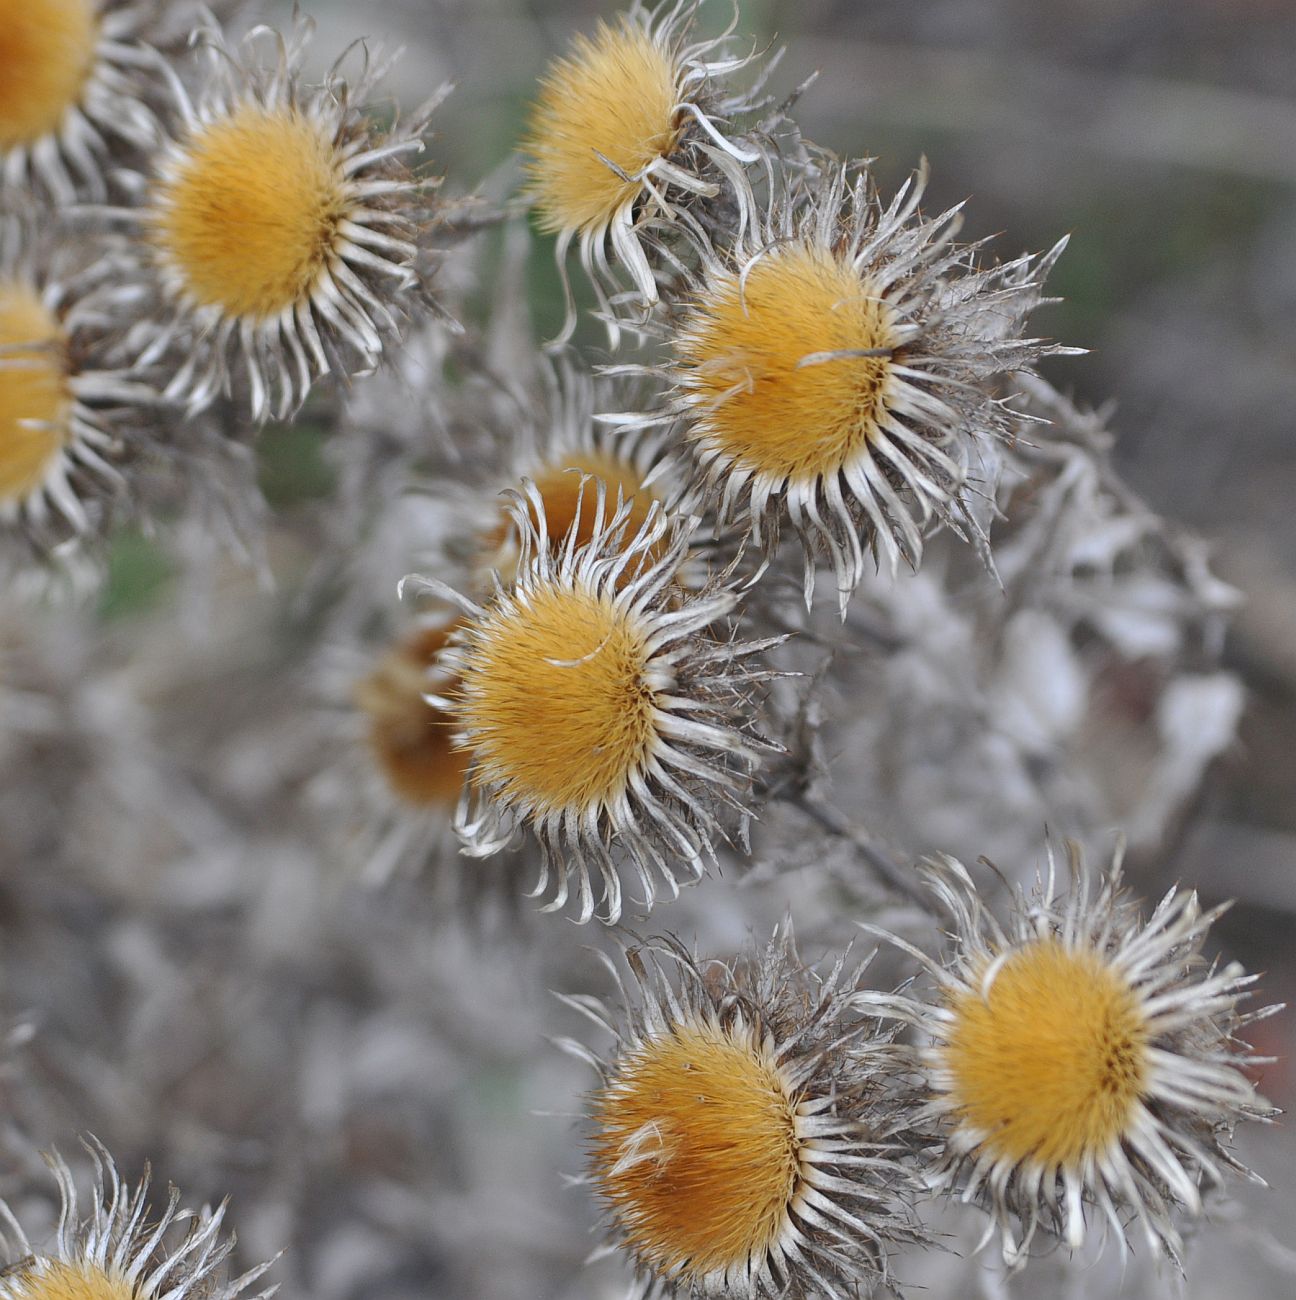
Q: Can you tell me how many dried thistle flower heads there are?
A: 11